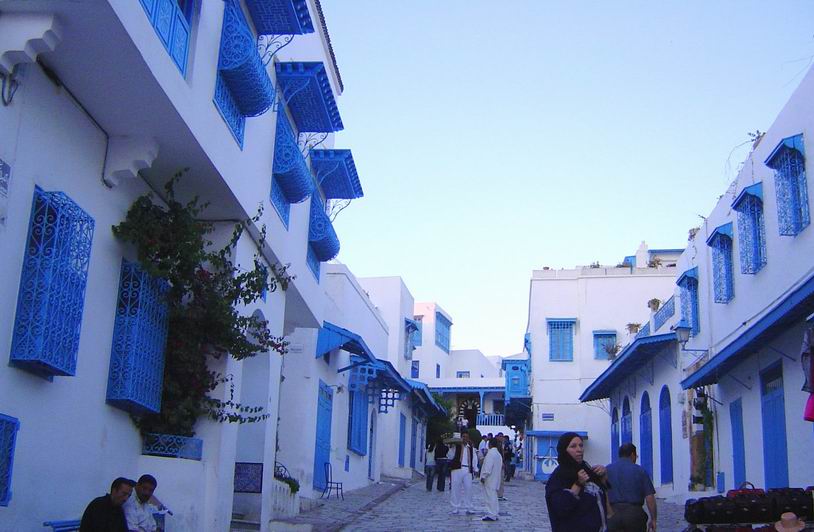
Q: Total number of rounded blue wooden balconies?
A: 3